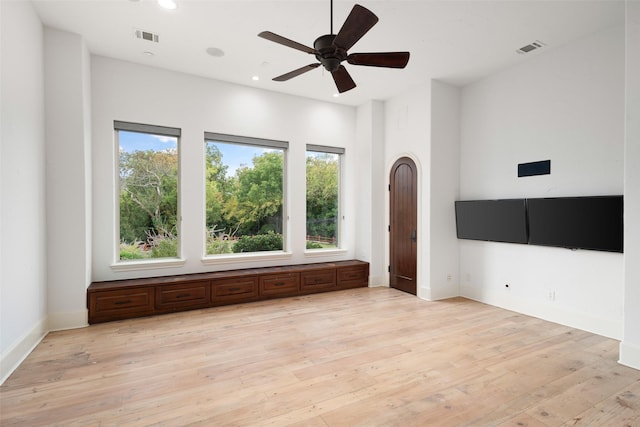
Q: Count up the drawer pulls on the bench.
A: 6